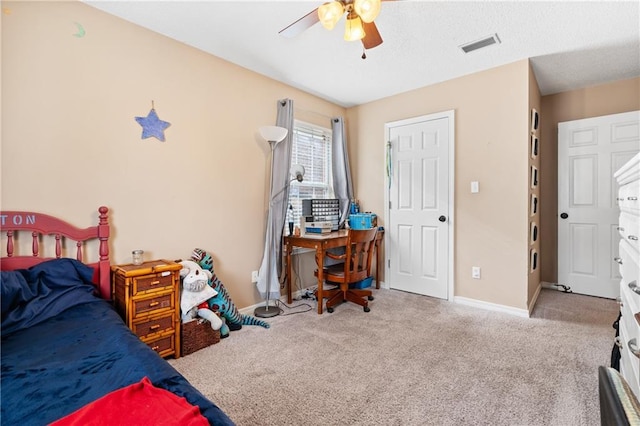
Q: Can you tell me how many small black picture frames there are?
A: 6